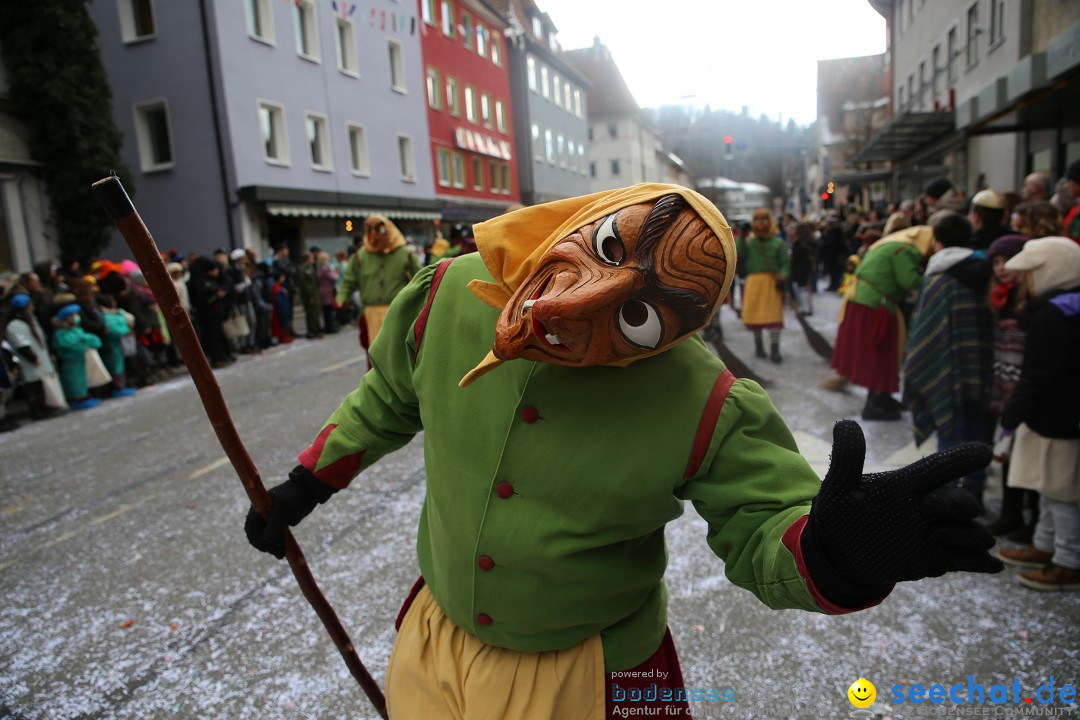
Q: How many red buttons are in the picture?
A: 4